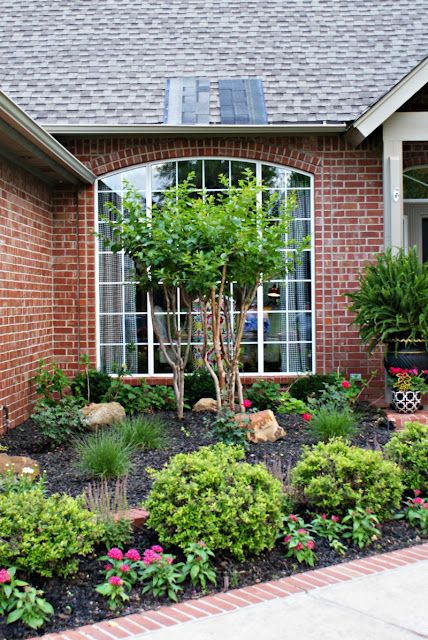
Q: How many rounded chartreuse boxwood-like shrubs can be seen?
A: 4